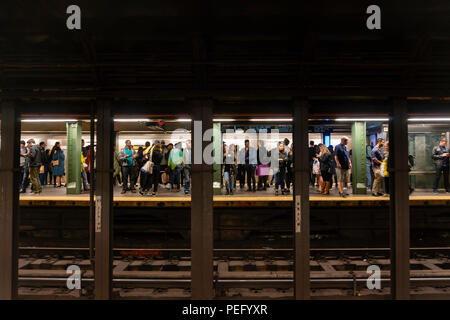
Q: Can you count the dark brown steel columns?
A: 5